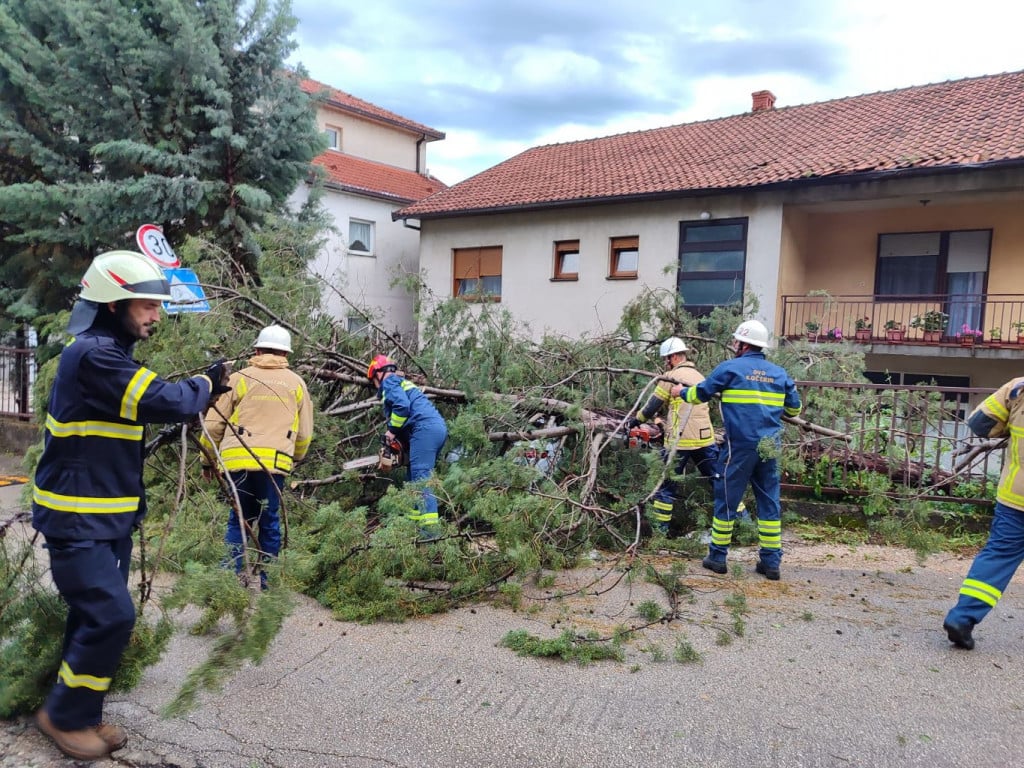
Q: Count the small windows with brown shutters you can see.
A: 2